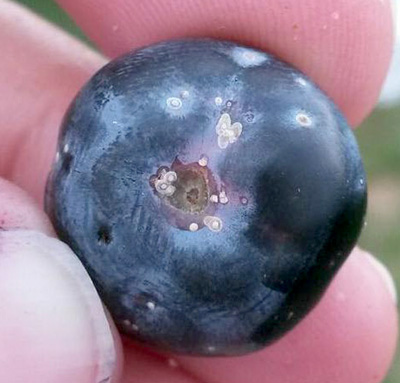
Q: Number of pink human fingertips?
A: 3